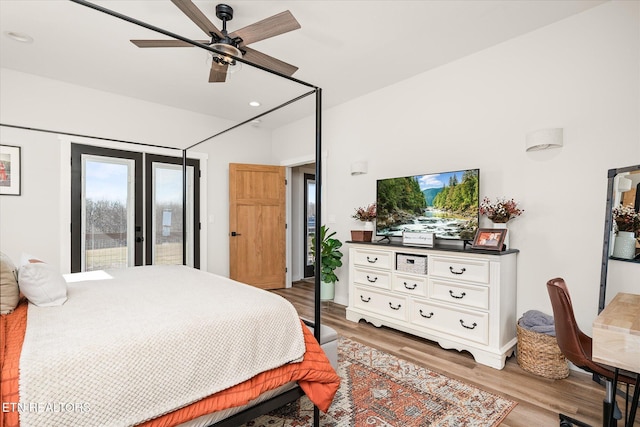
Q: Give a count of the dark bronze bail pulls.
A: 9